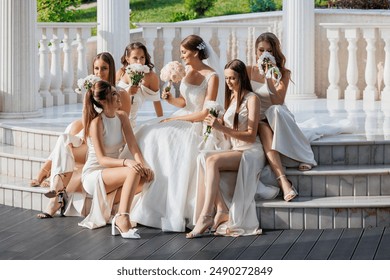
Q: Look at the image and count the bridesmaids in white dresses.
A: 5